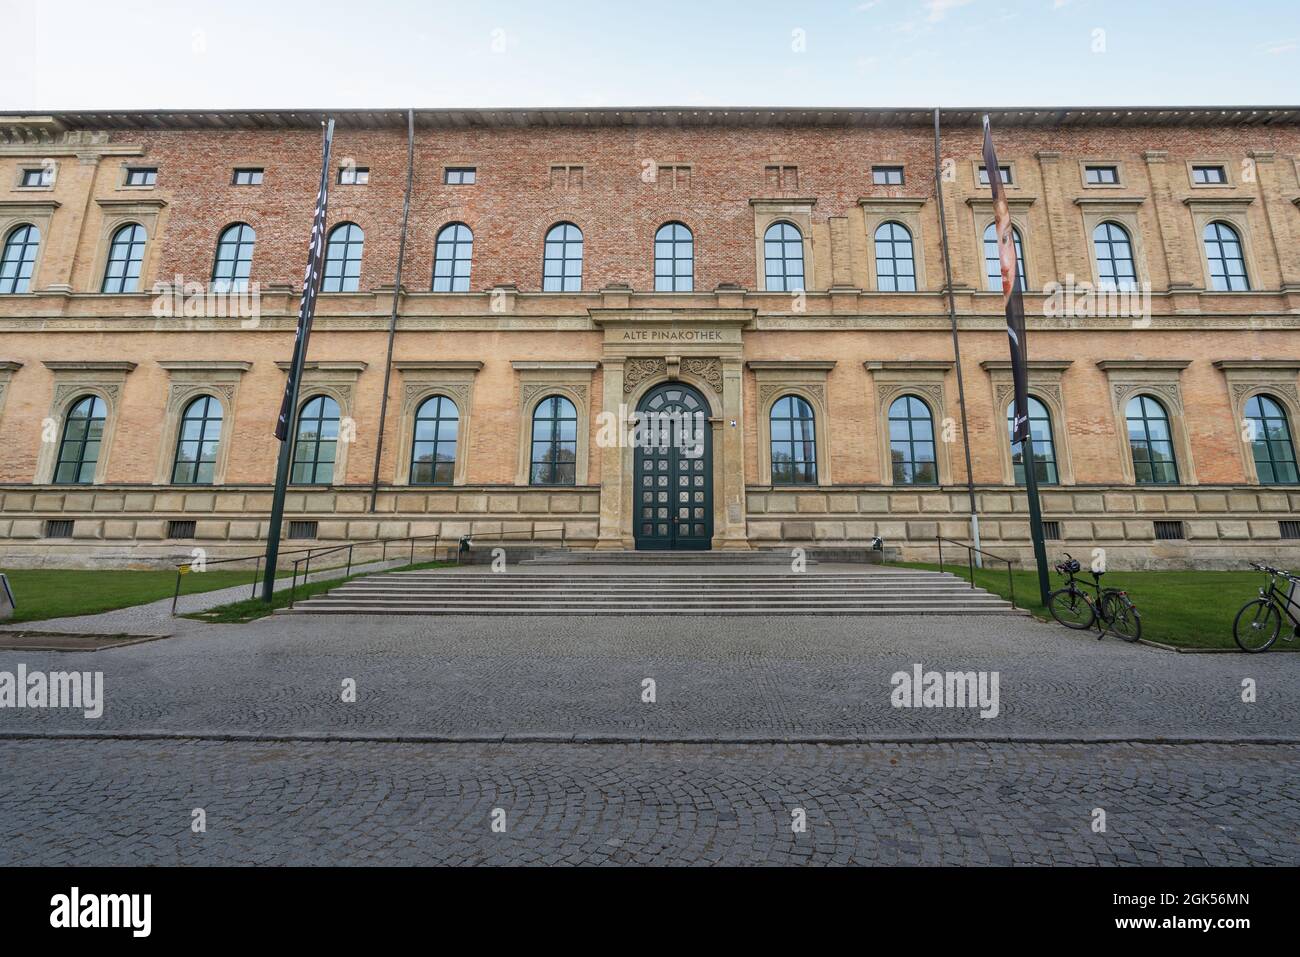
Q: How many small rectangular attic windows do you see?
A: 9